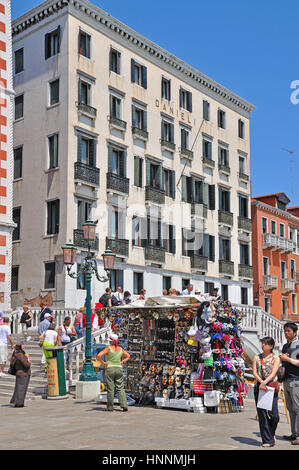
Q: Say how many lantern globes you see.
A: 3